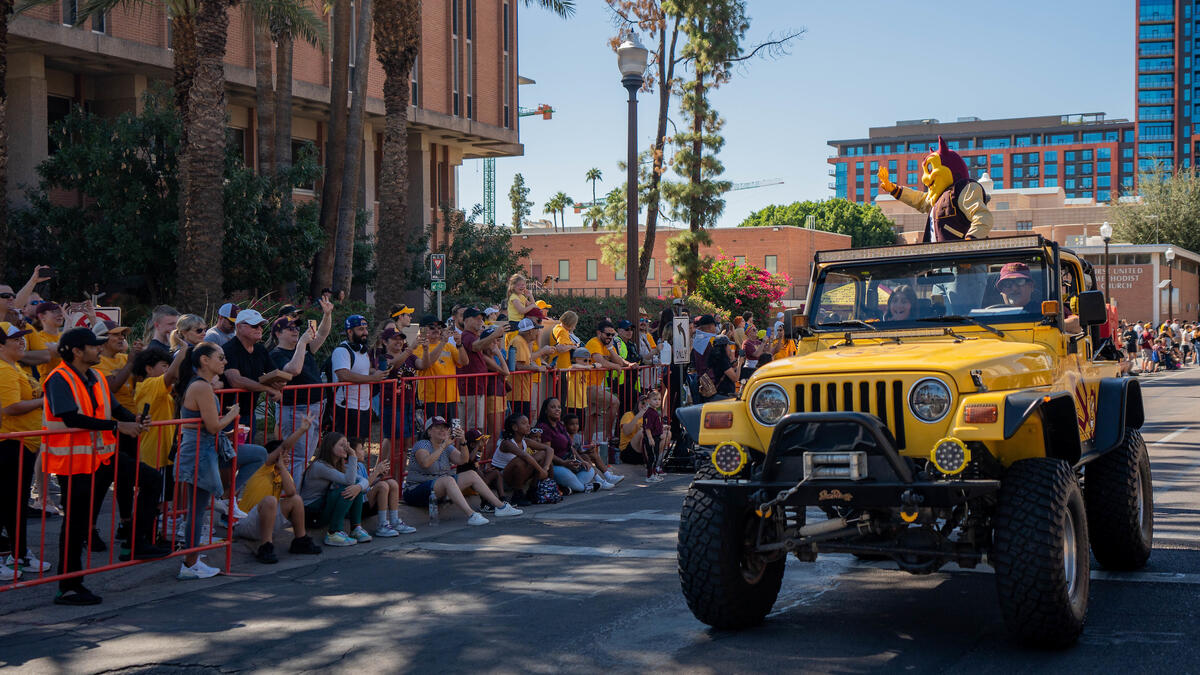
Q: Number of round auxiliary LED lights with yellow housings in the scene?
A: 2